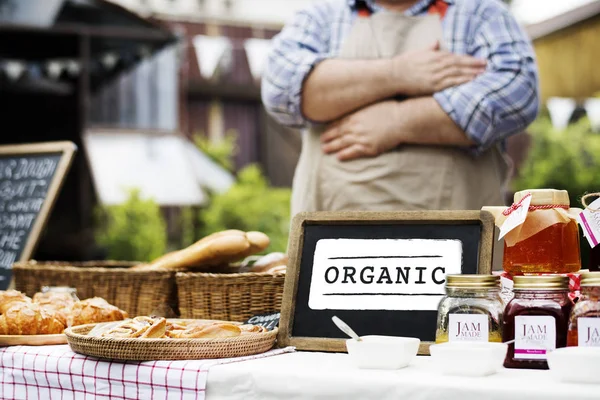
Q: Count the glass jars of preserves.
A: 5